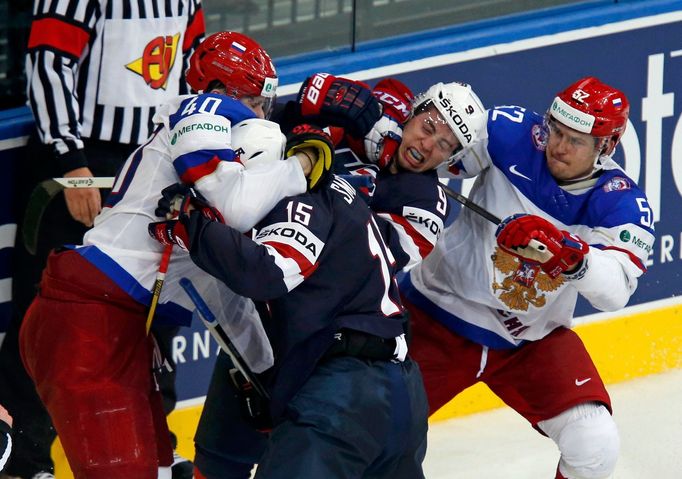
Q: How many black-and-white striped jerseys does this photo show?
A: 1